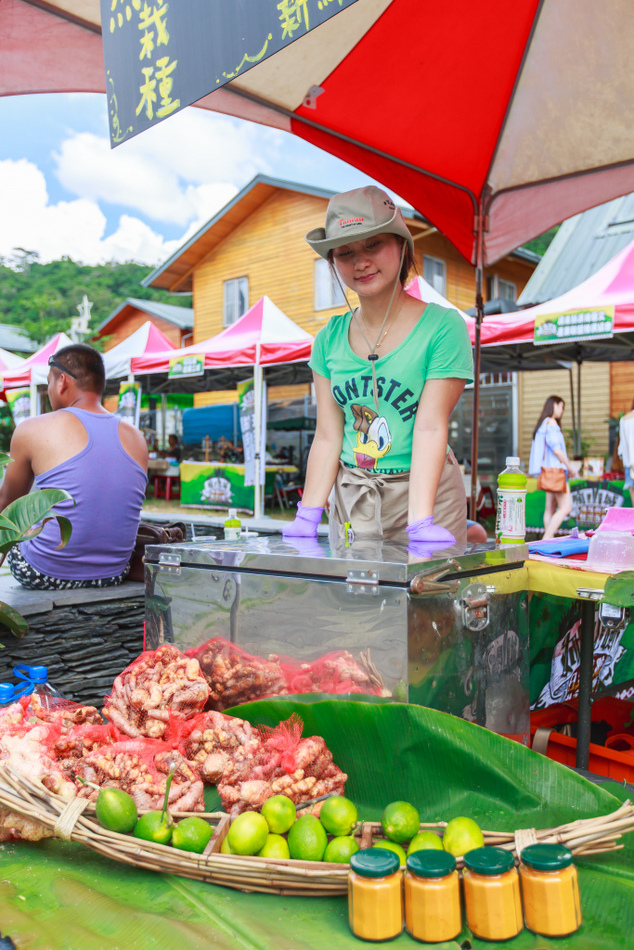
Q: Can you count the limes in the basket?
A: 14